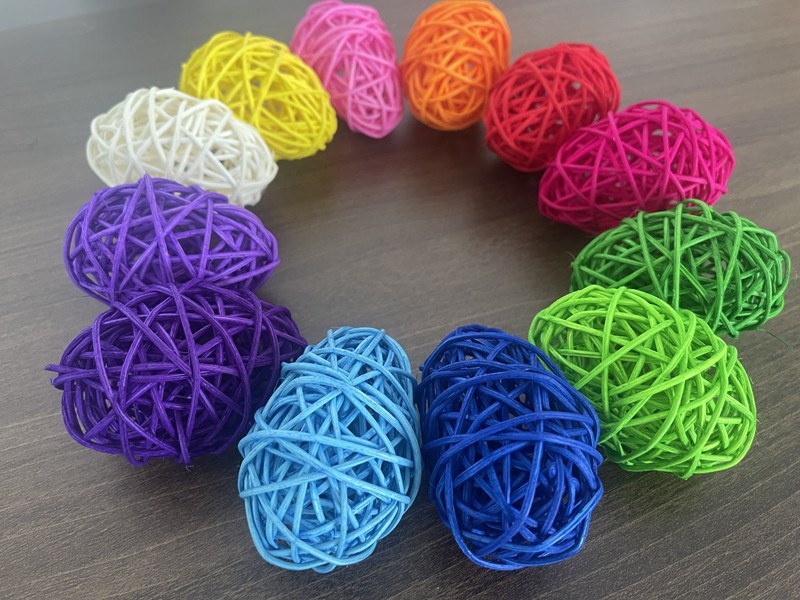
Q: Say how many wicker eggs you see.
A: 12